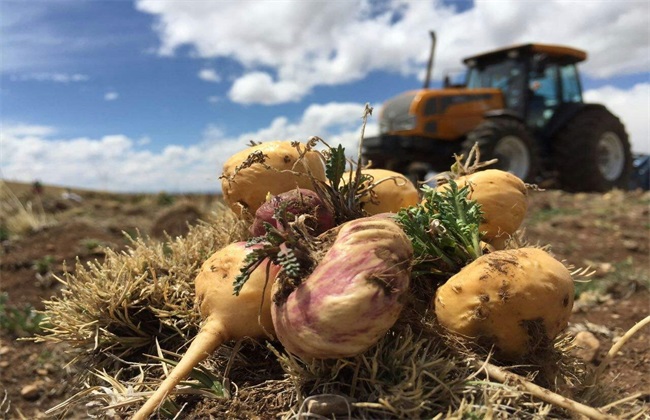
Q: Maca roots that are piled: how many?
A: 7